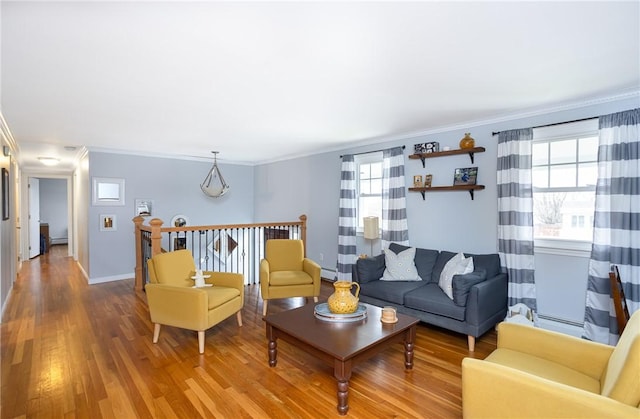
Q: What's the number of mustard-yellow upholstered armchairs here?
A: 3